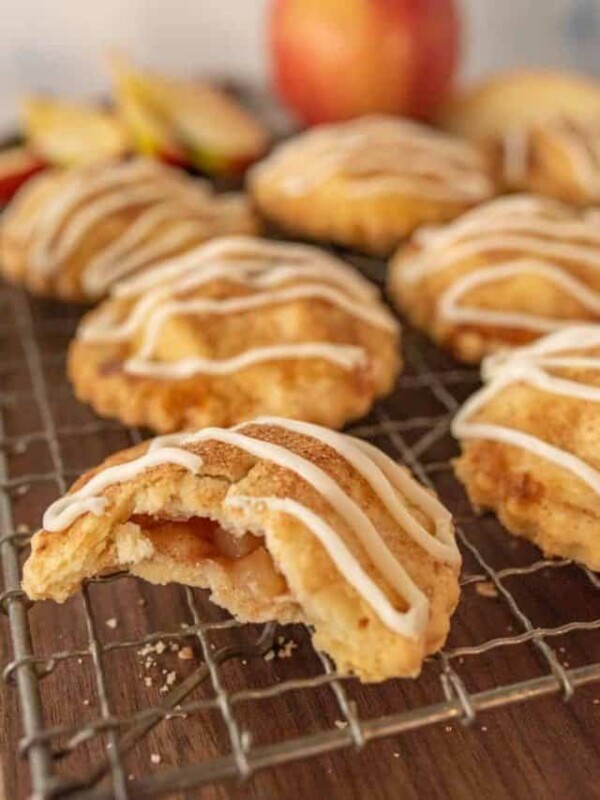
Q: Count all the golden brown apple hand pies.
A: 7